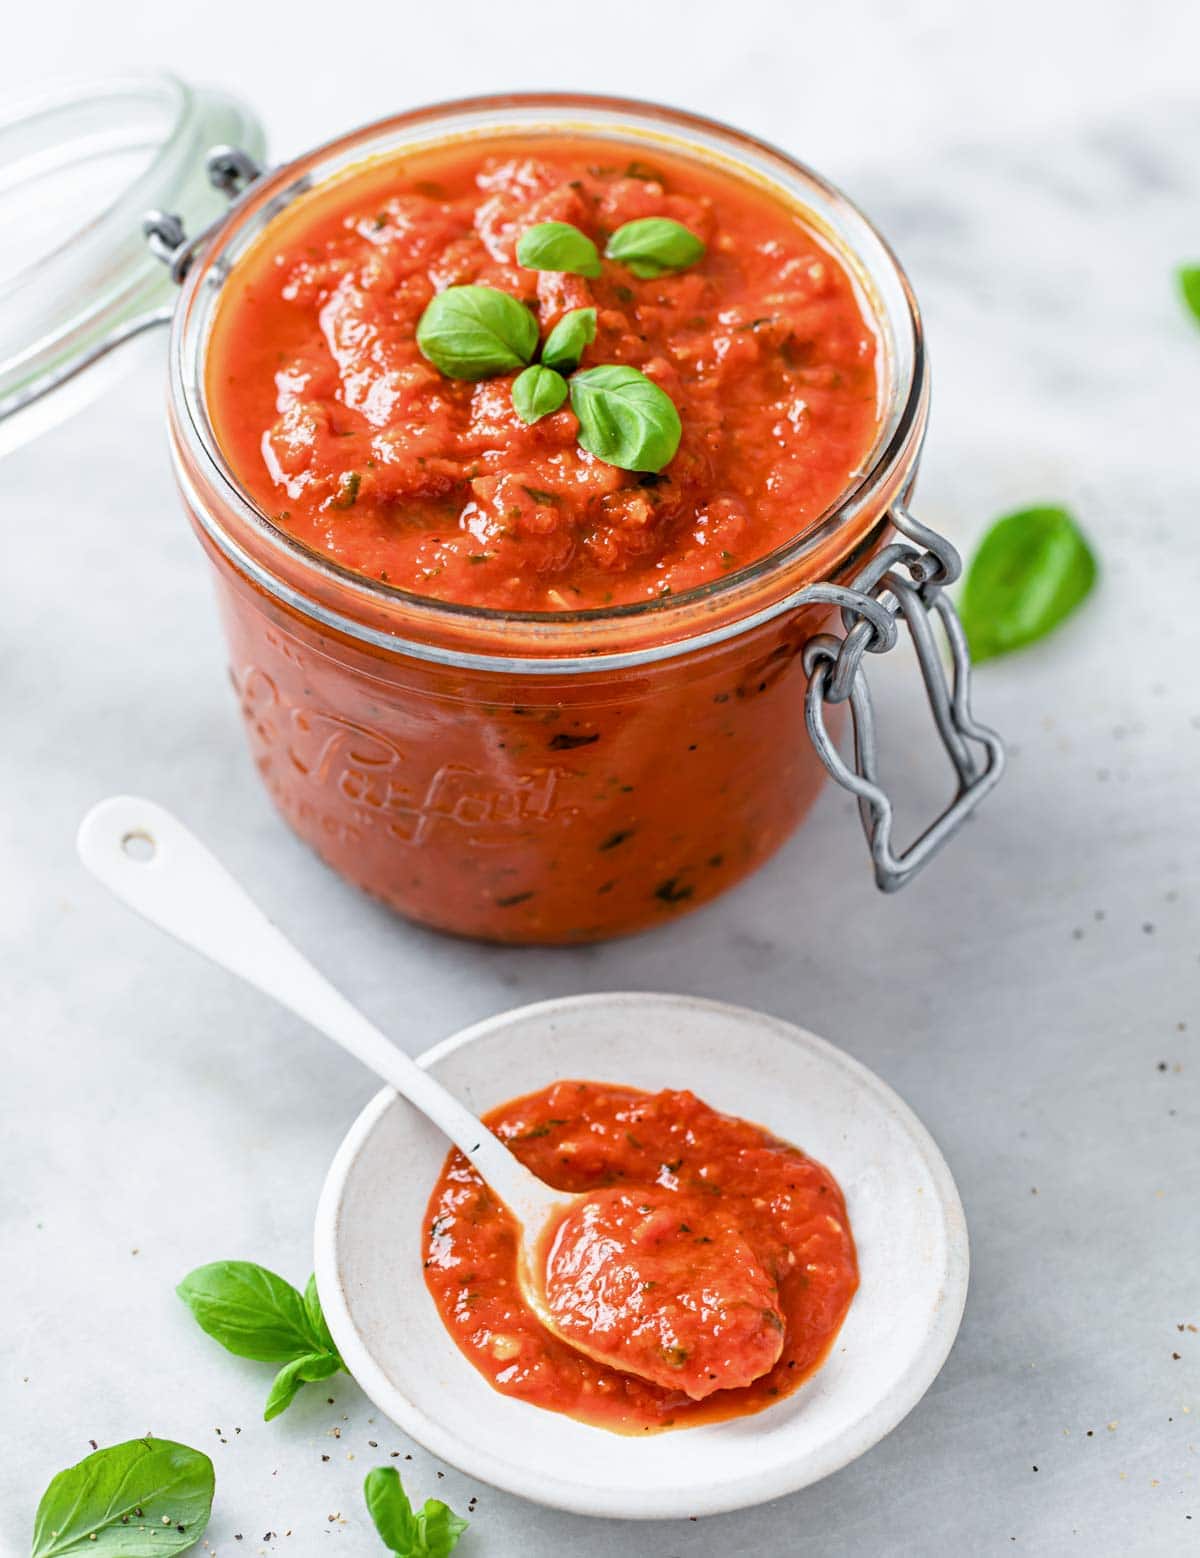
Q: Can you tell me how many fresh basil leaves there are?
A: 14